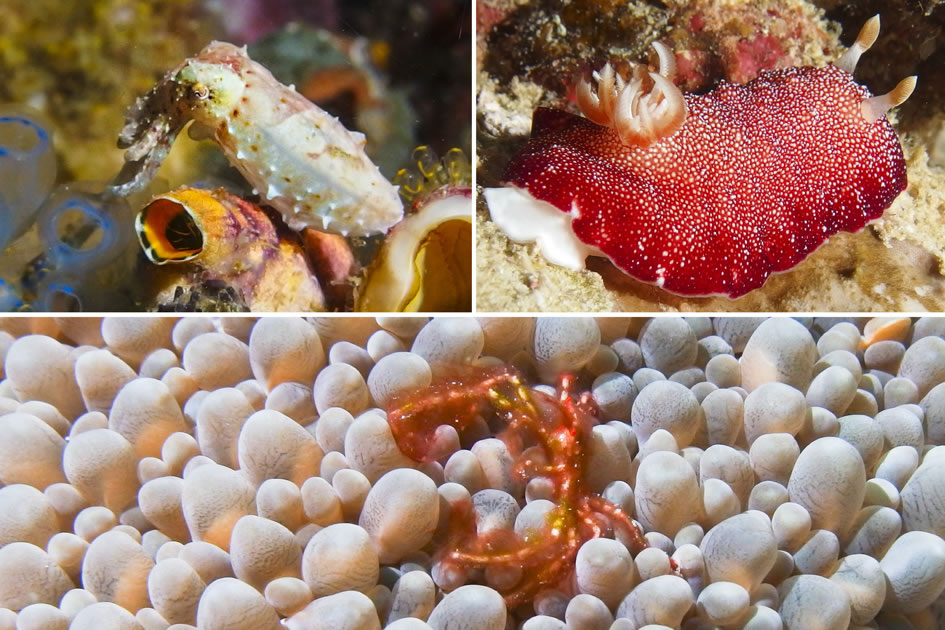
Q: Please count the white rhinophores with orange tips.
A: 2